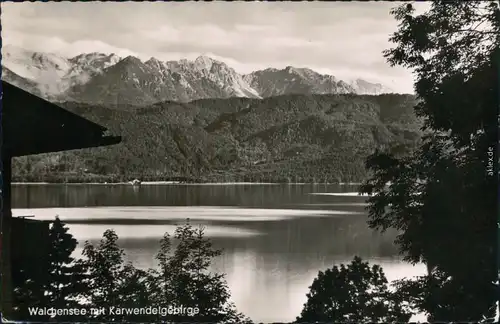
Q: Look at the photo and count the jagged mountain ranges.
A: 1